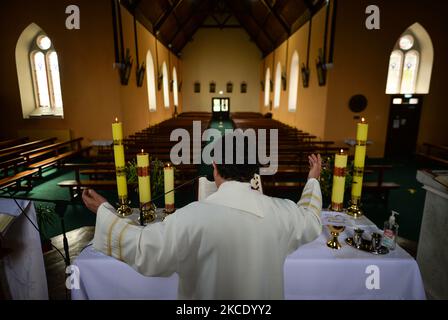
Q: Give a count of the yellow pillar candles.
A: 5